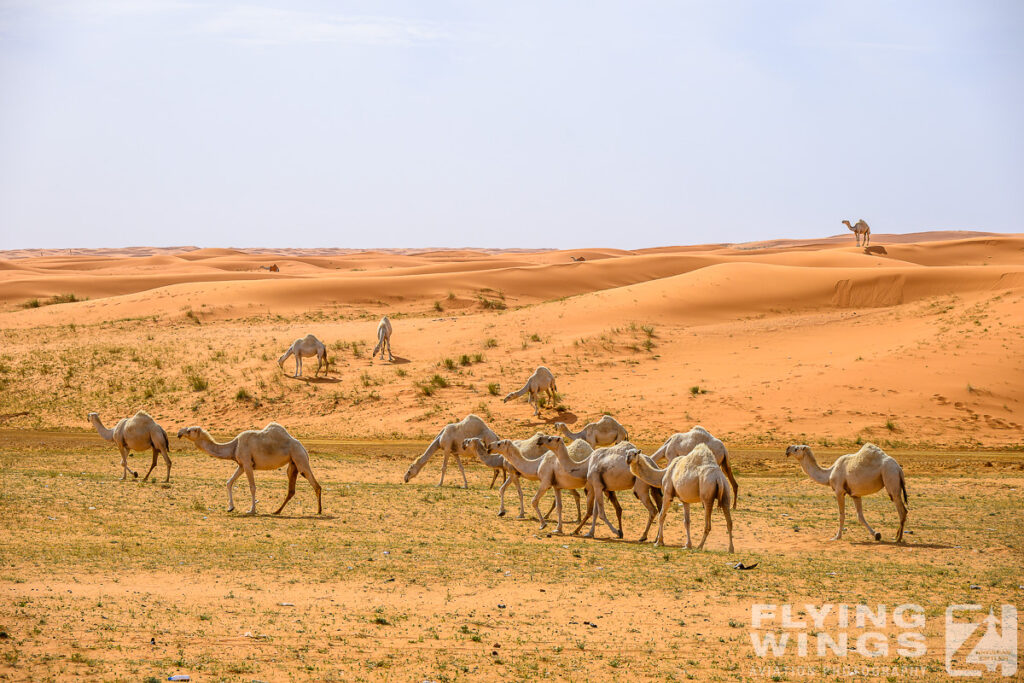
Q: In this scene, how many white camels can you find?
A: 13